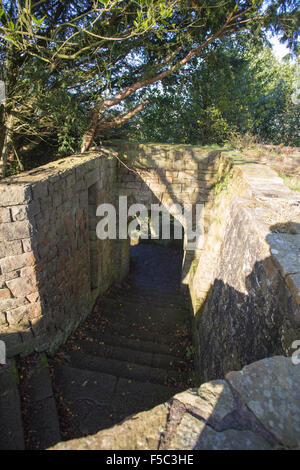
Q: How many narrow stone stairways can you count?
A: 1